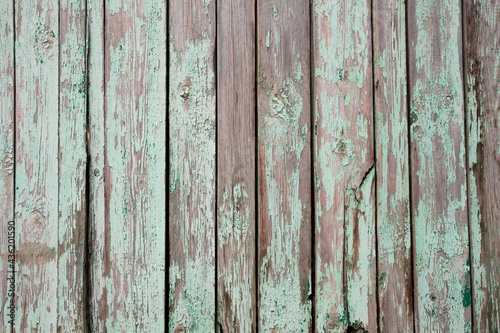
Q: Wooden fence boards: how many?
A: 12